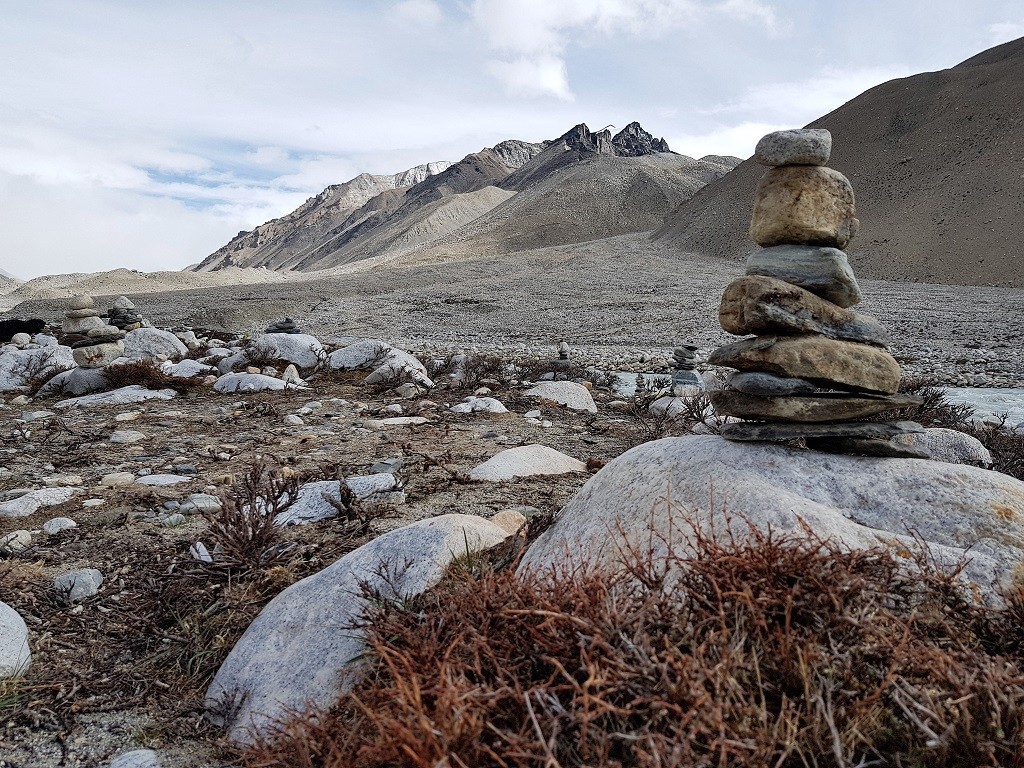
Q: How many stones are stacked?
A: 9